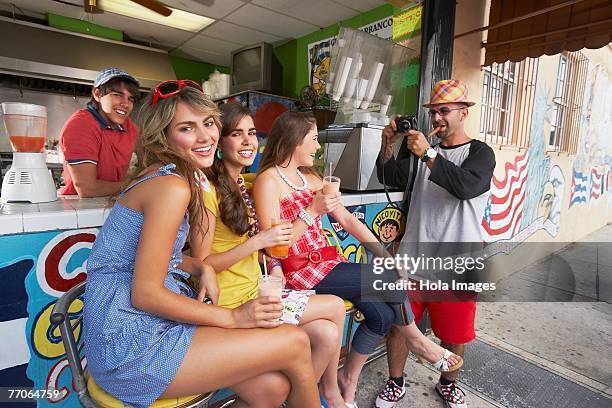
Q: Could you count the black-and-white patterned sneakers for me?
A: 2